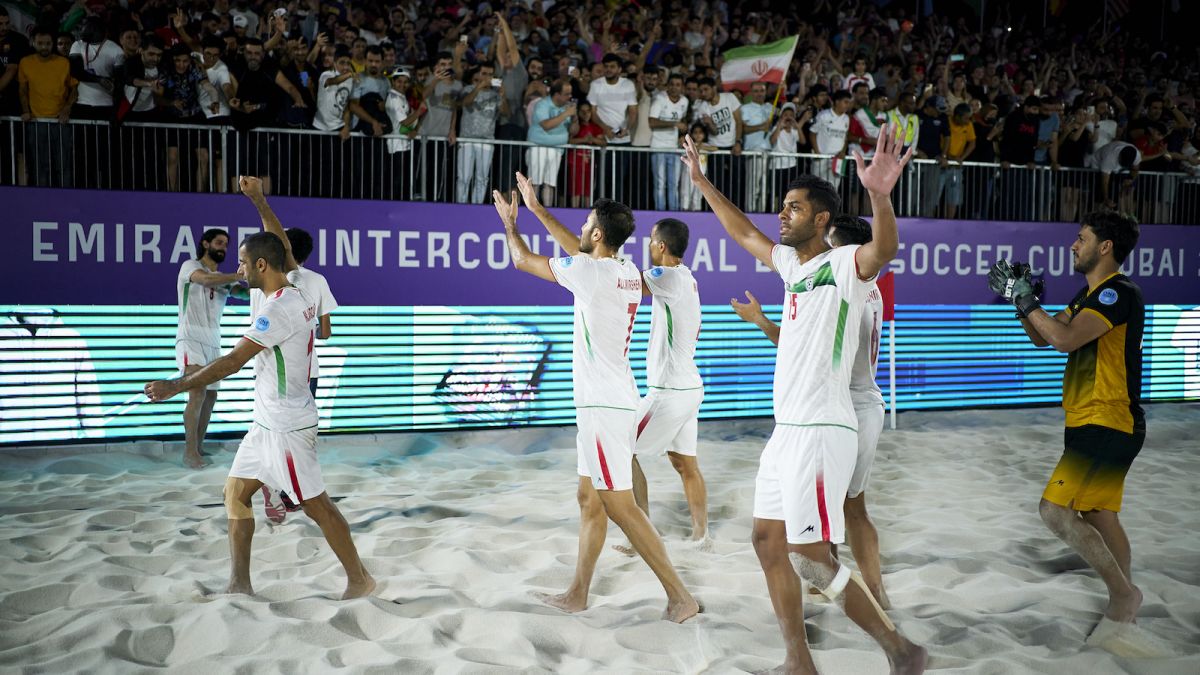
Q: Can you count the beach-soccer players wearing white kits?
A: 6